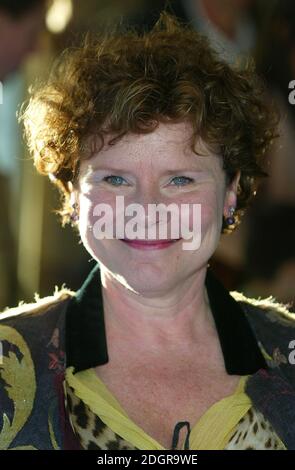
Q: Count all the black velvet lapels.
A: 2